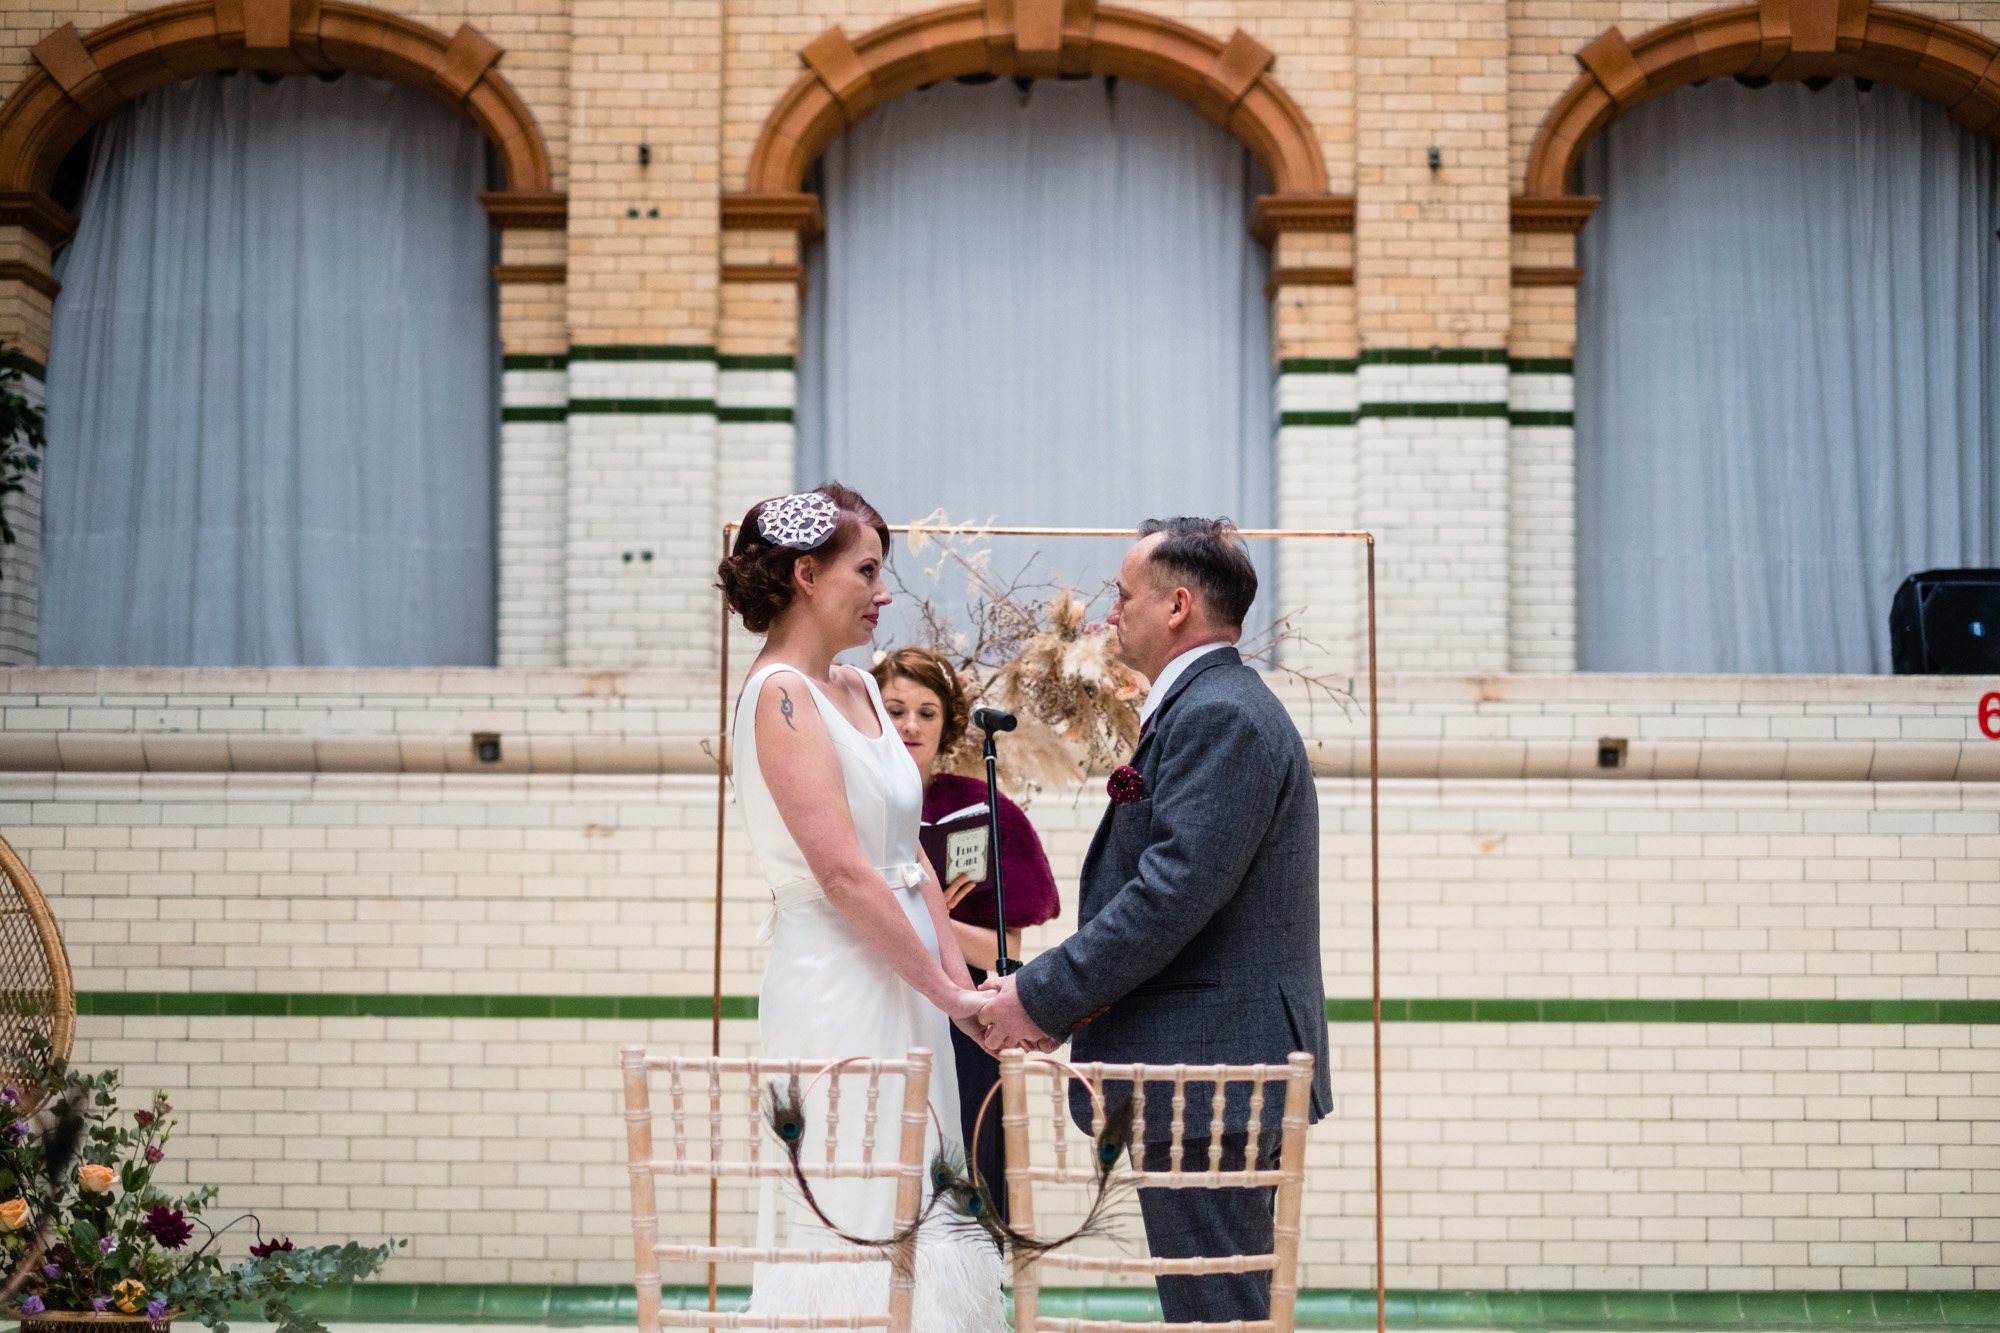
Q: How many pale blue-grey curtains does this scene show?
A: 3